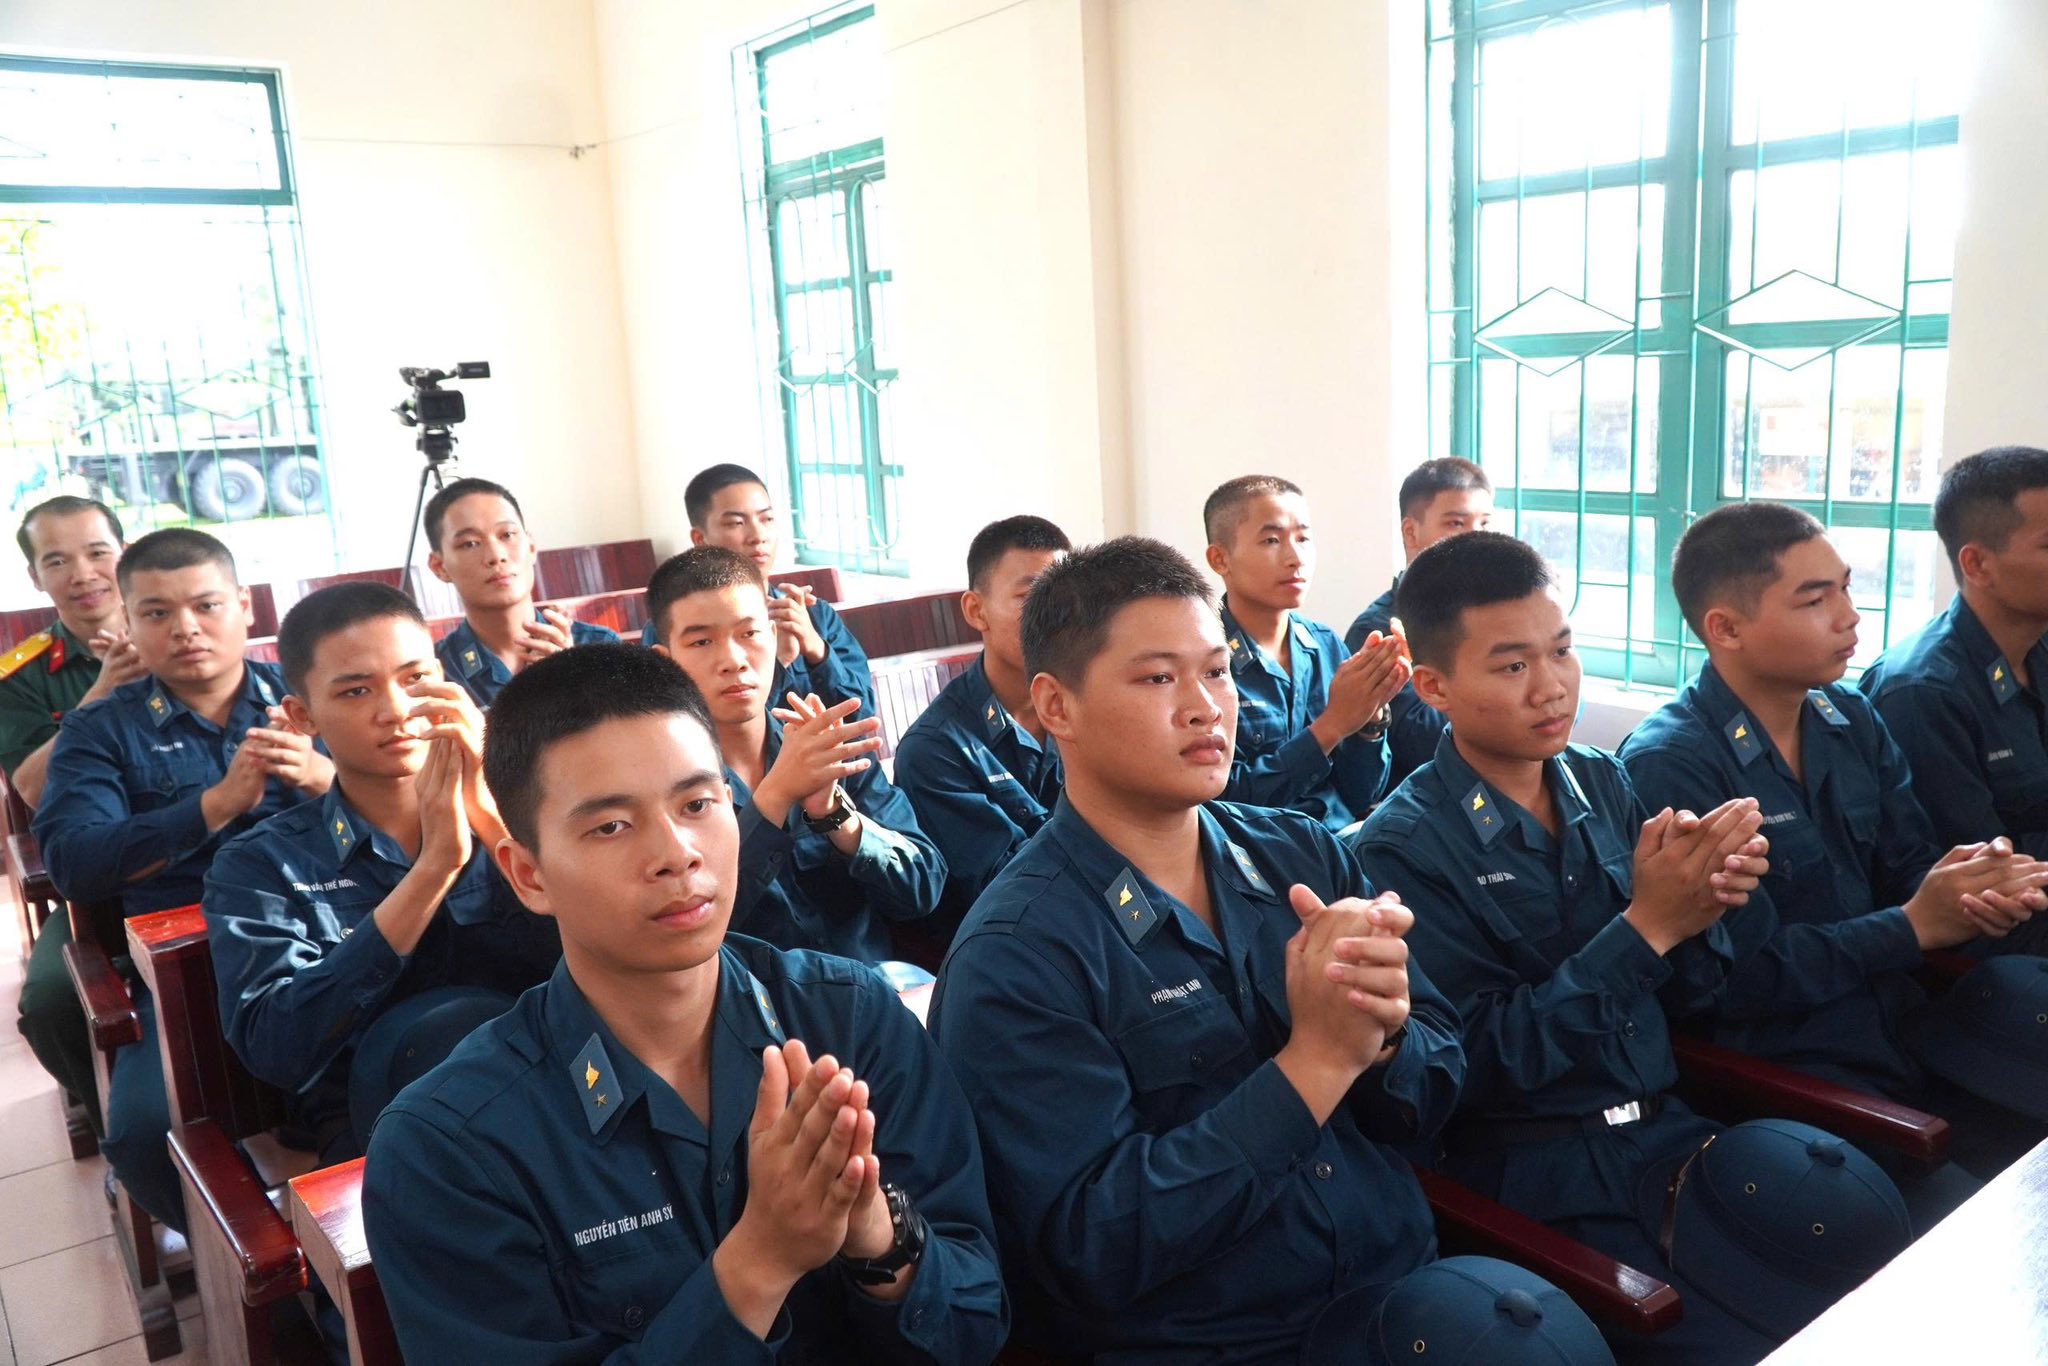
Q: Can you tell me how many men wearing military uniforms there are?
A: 14